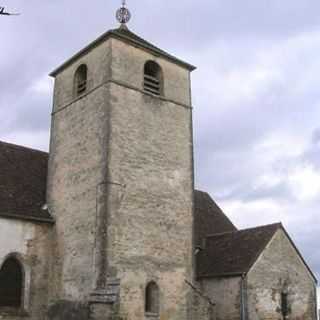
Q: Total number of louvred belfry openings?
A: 2